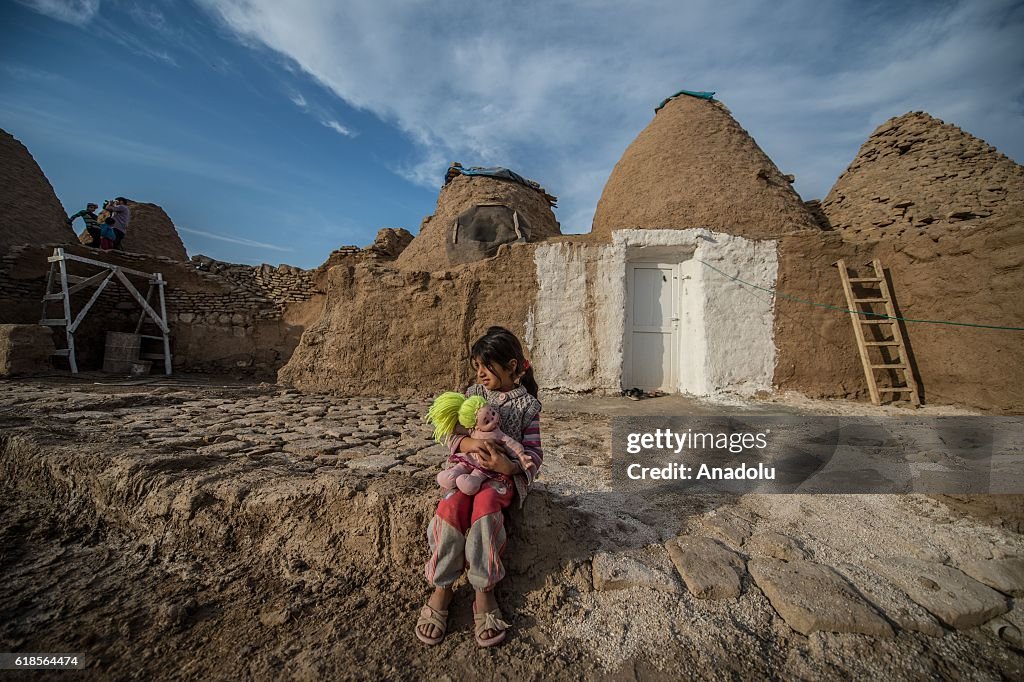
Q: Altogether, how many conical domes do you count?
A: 5